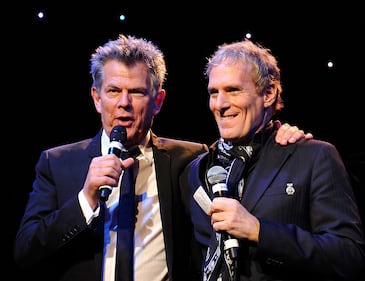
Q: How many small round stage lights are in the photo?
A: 4